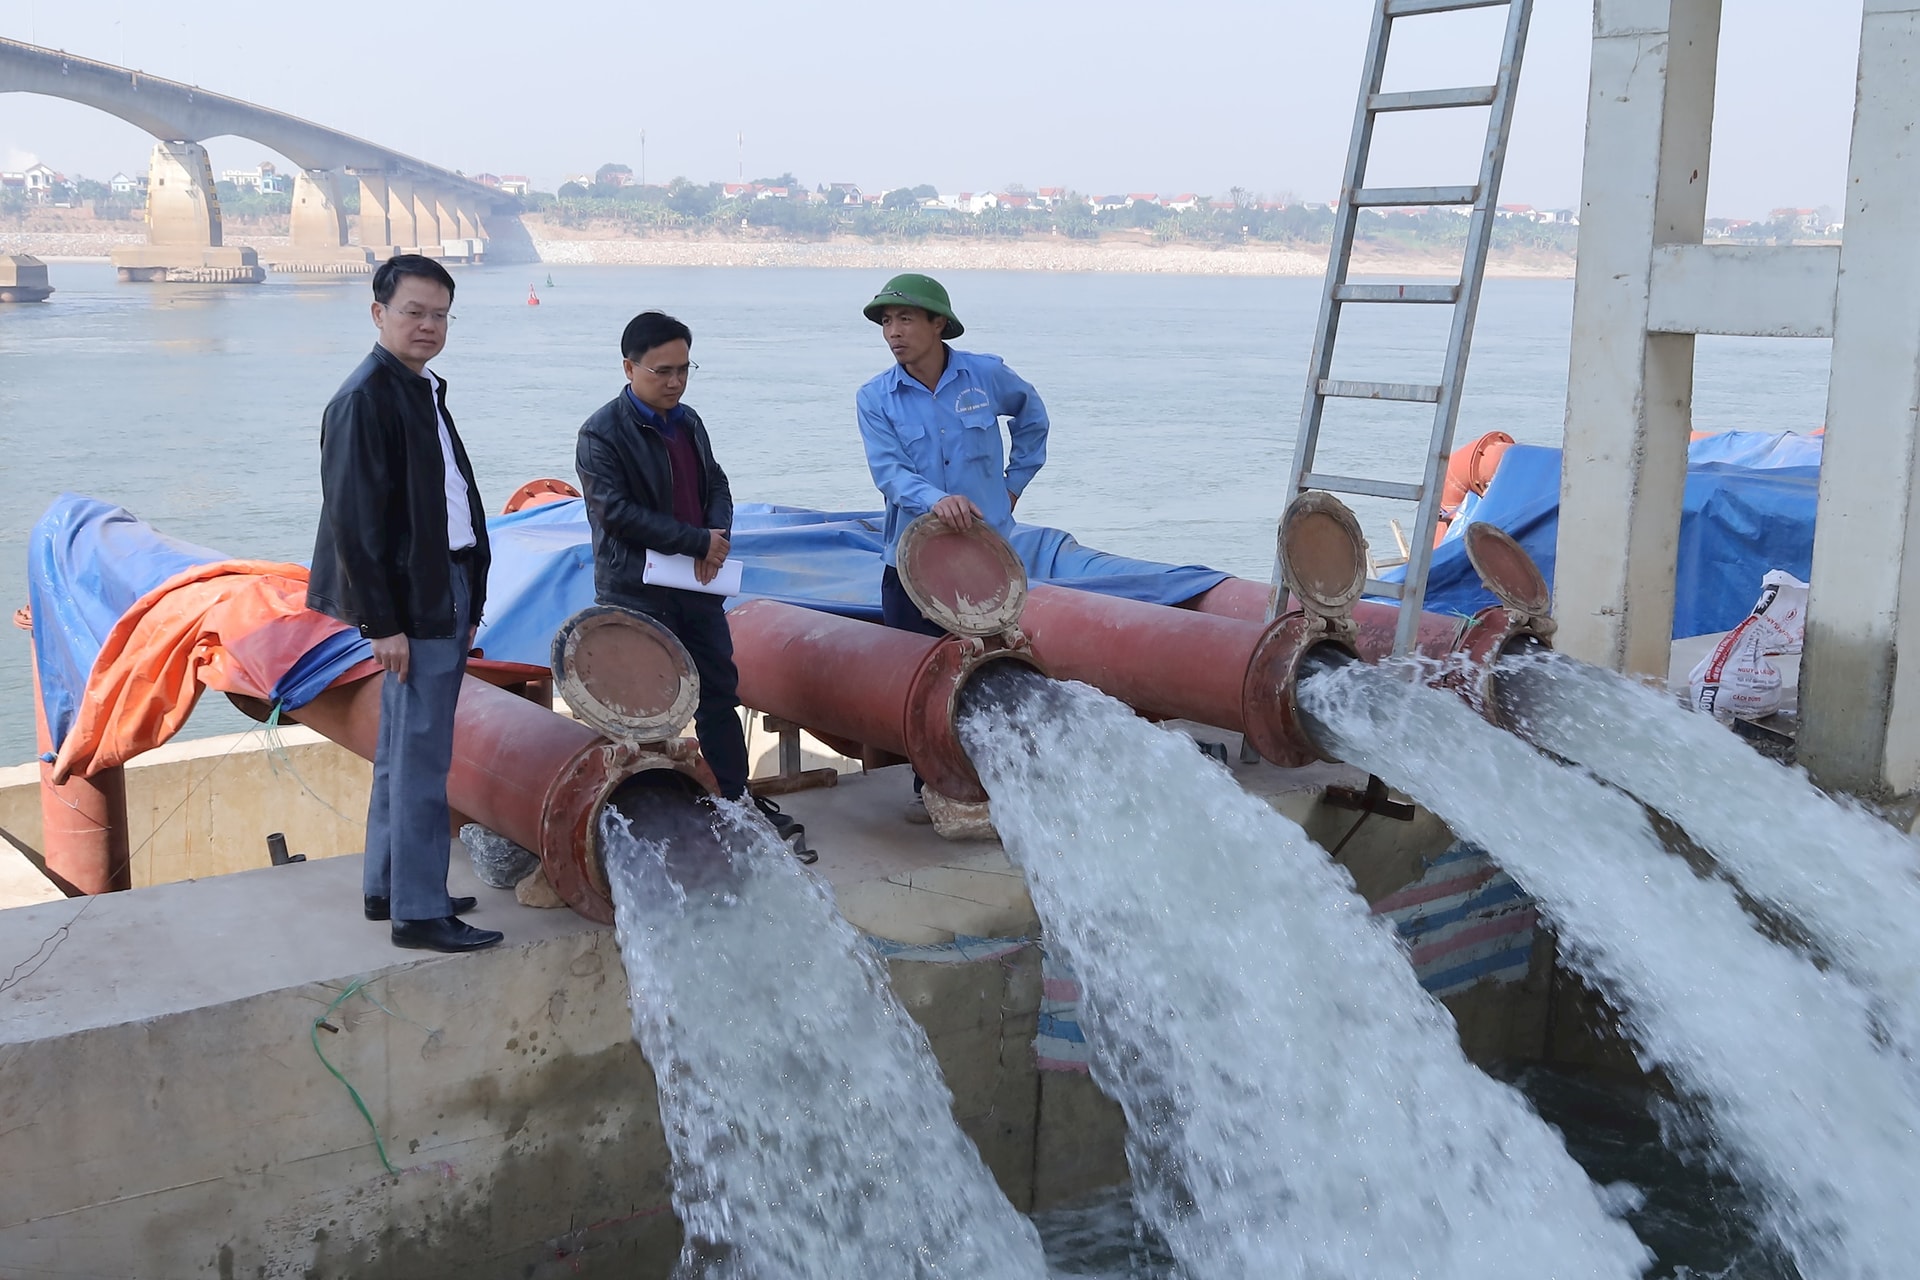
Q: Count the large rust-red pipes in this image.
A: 4